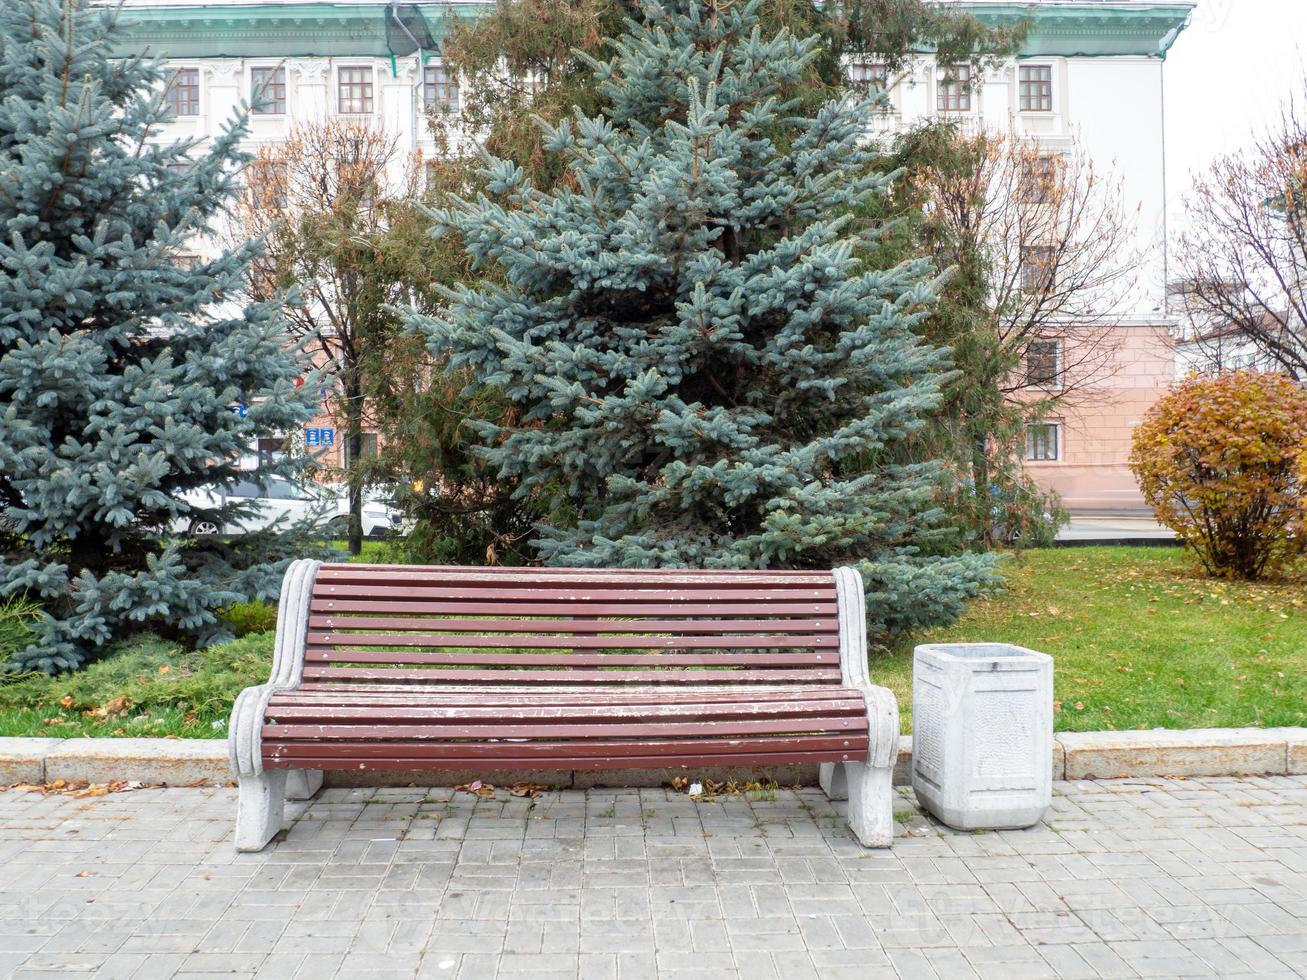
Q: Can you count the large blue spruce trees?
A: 2